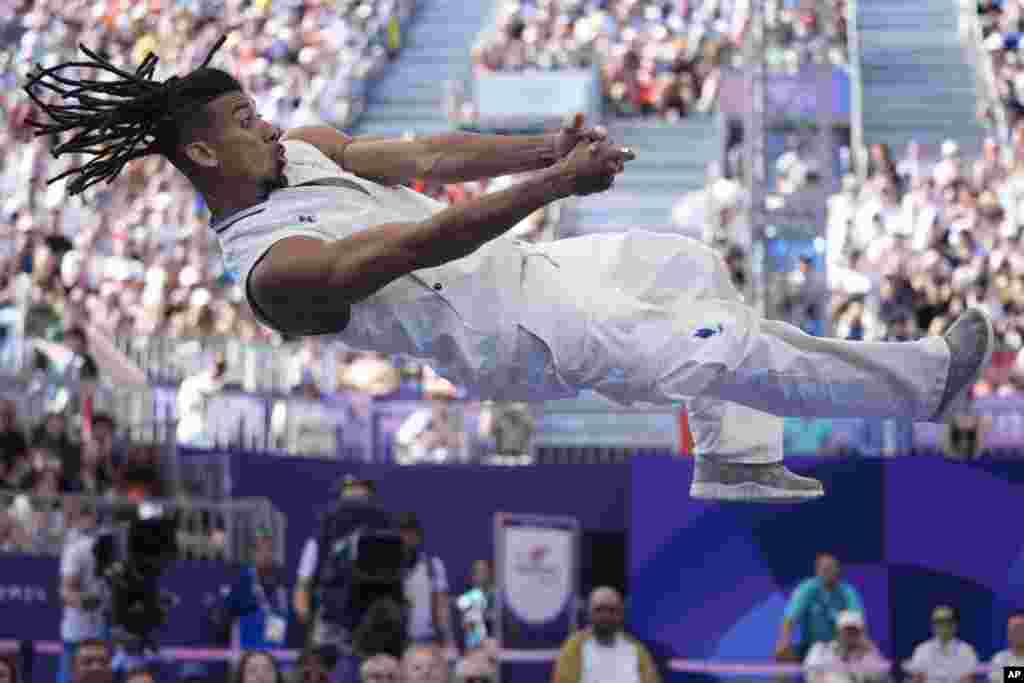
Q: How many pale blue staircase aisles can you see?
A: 3